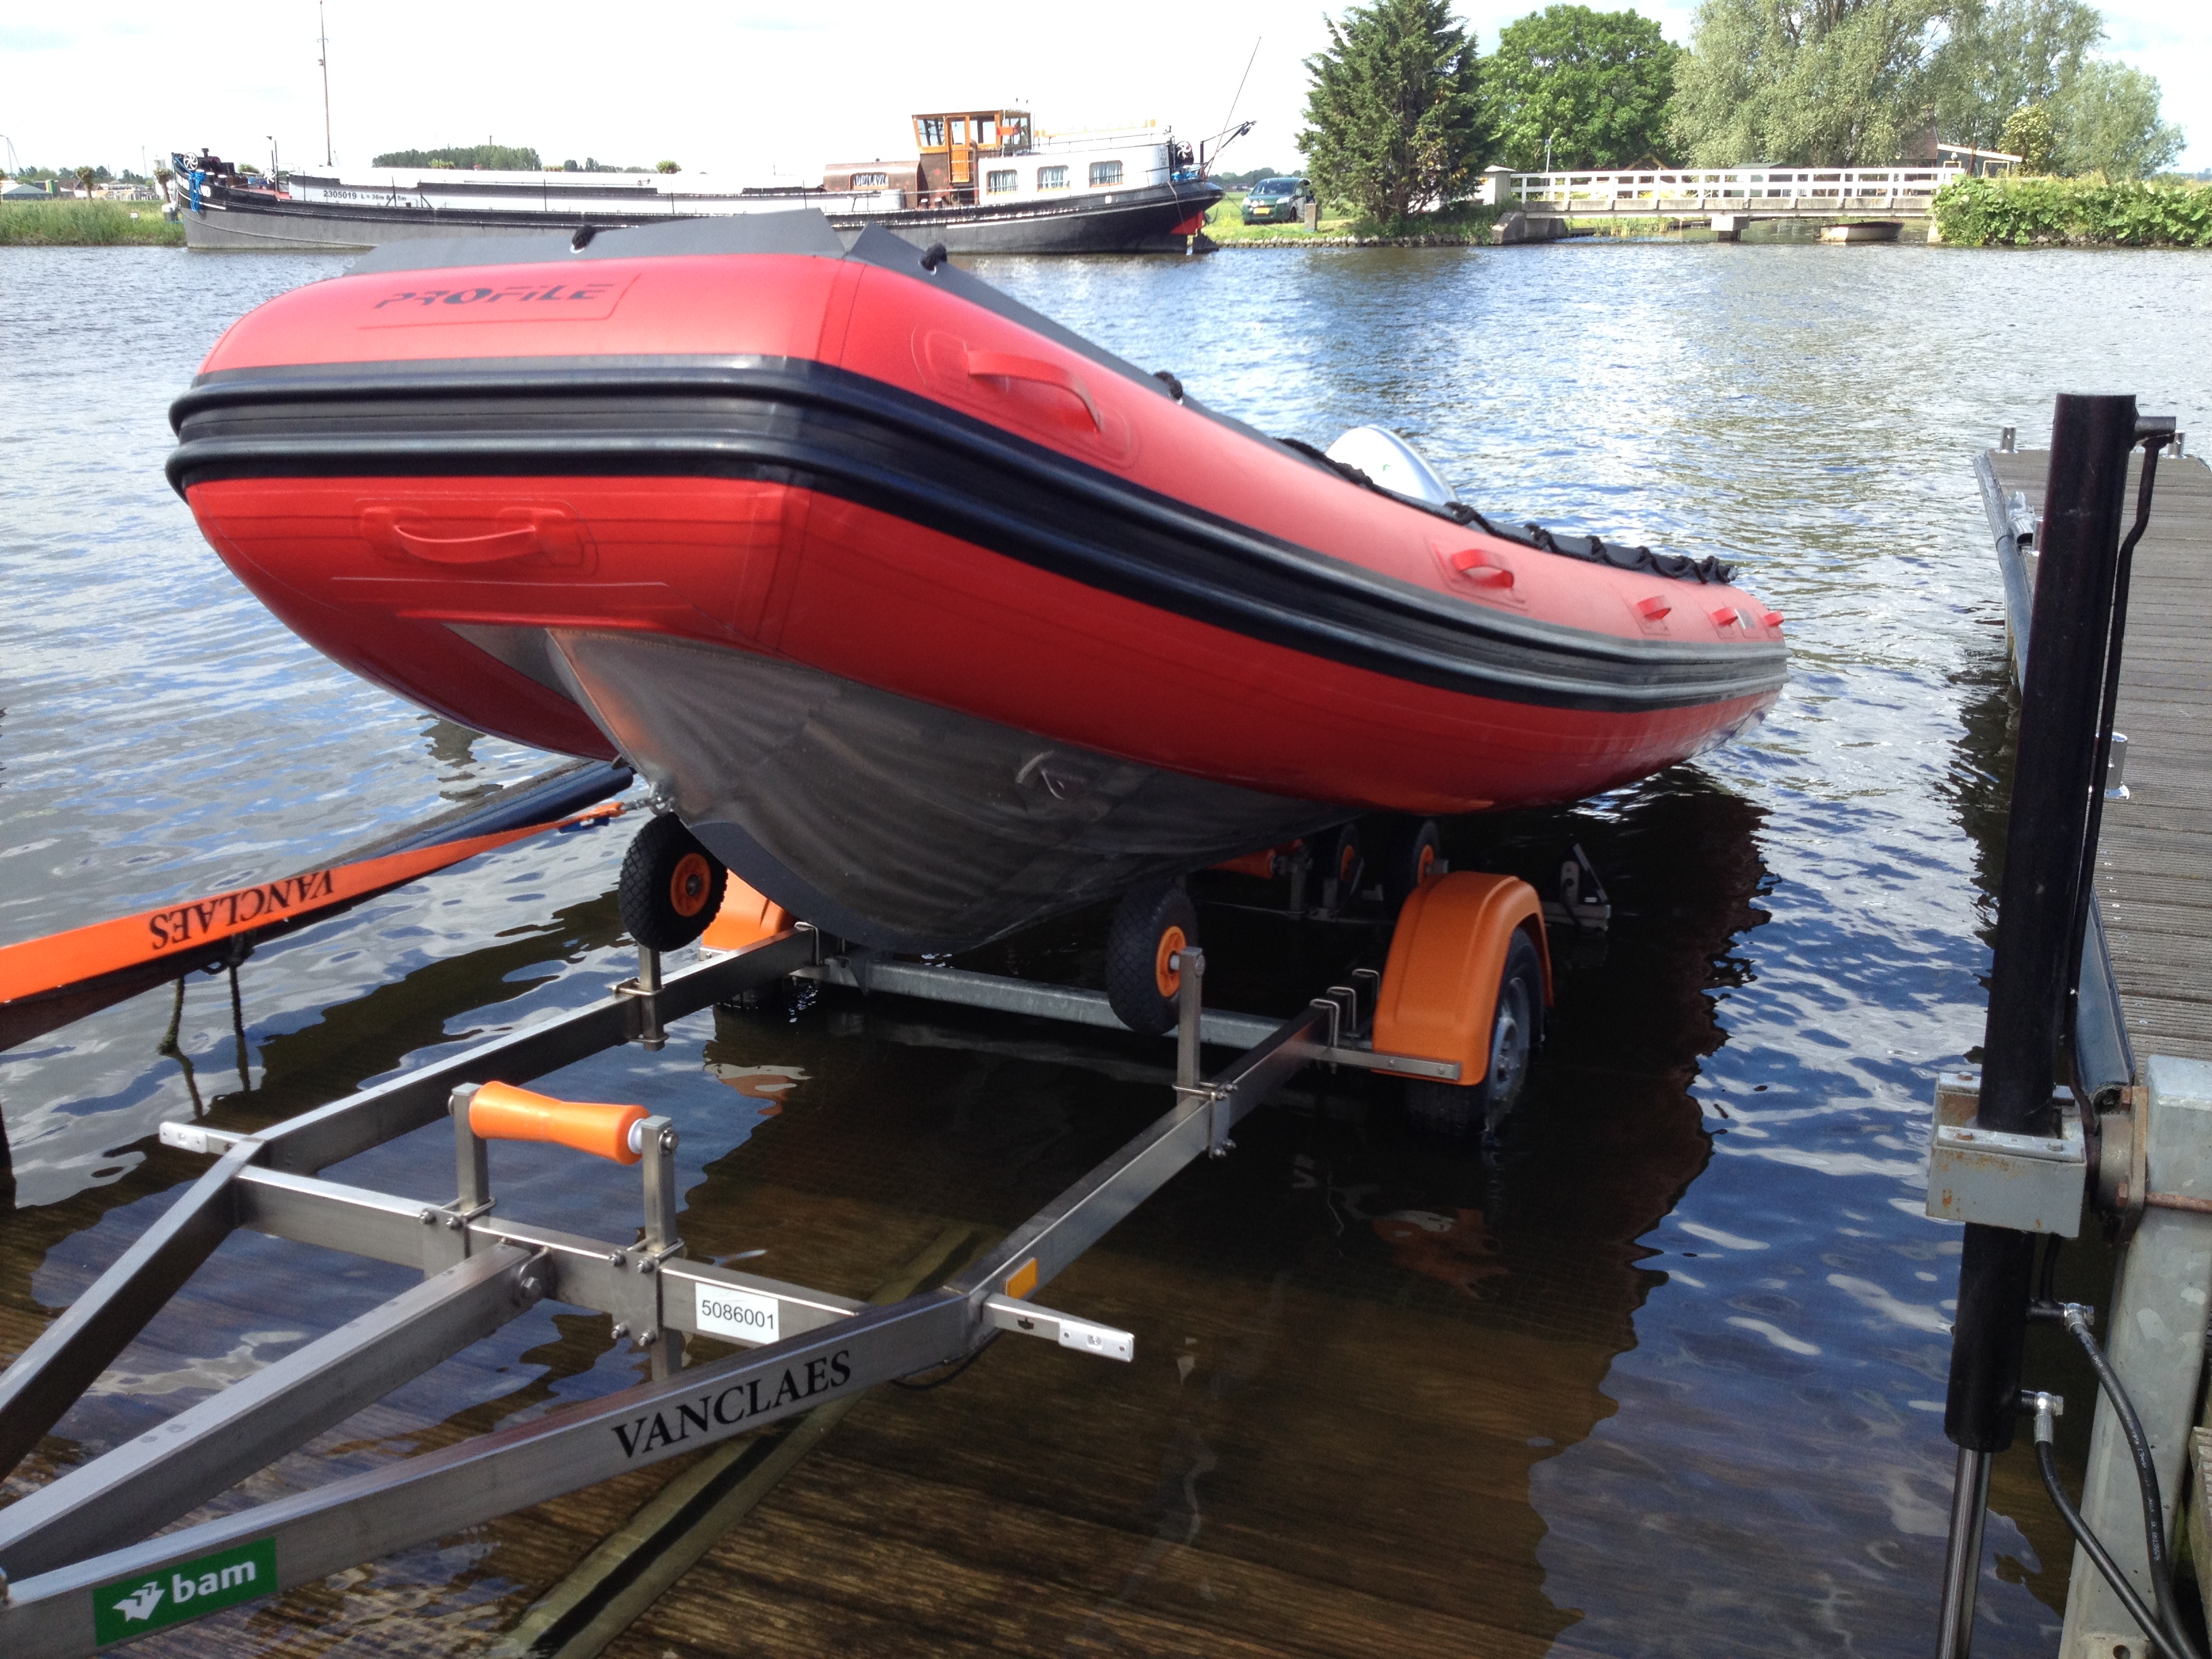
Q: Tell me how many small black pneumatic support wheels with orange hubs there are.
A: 4